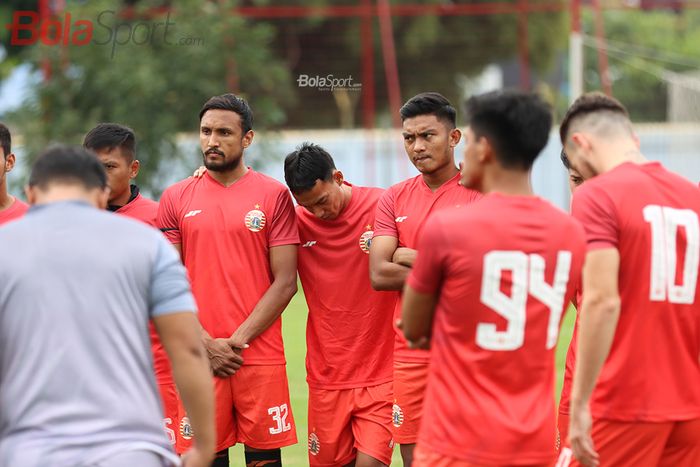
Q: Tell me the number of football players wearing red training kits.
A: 8